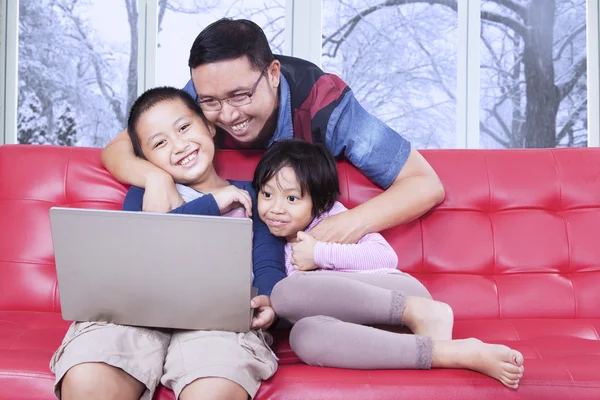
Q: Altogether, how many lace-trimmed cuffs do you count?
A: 2